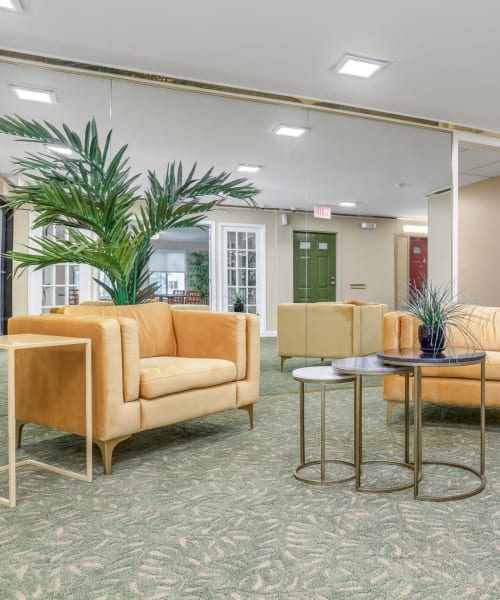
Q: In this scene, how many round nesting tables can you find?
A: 3